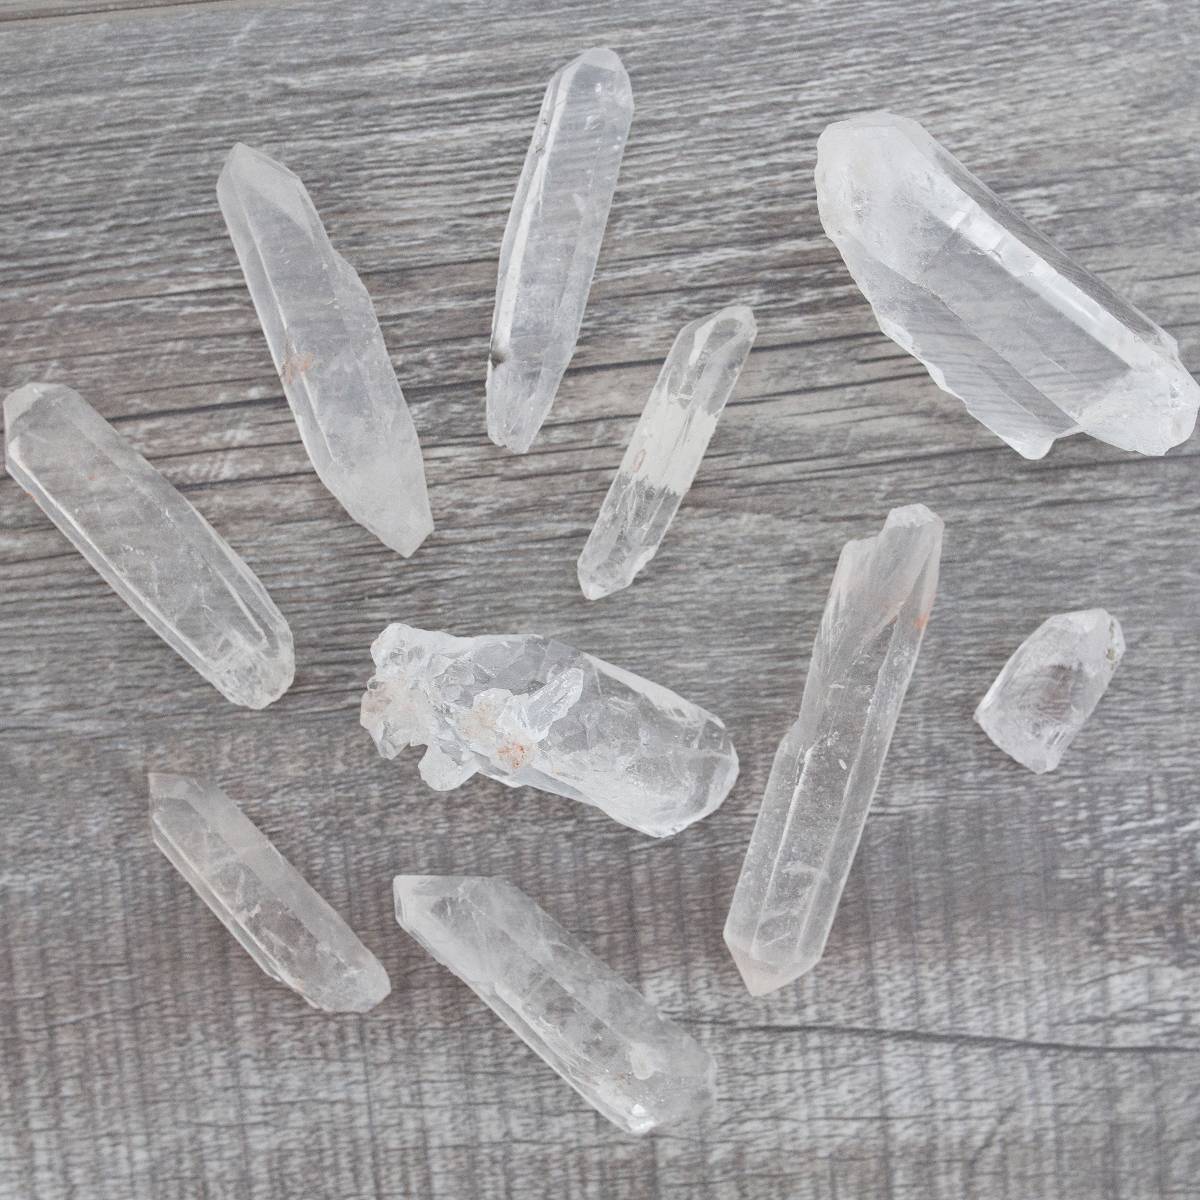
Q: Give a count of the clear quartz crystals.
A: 10